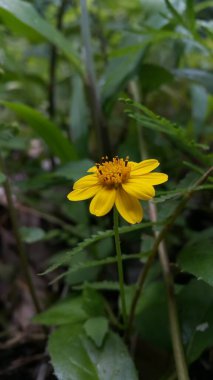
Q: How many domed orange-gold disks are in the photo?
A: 1